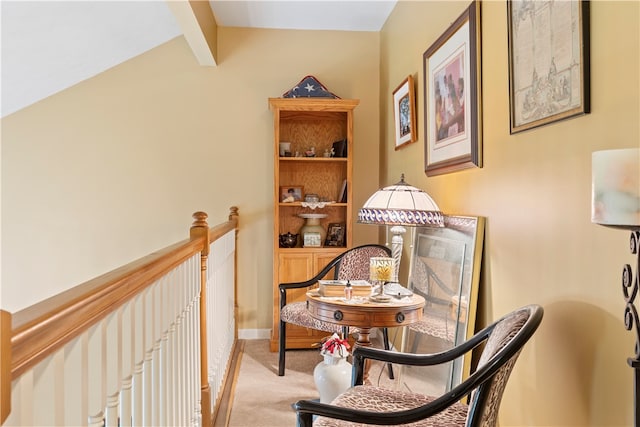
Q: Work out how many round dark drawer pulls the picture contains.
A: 2